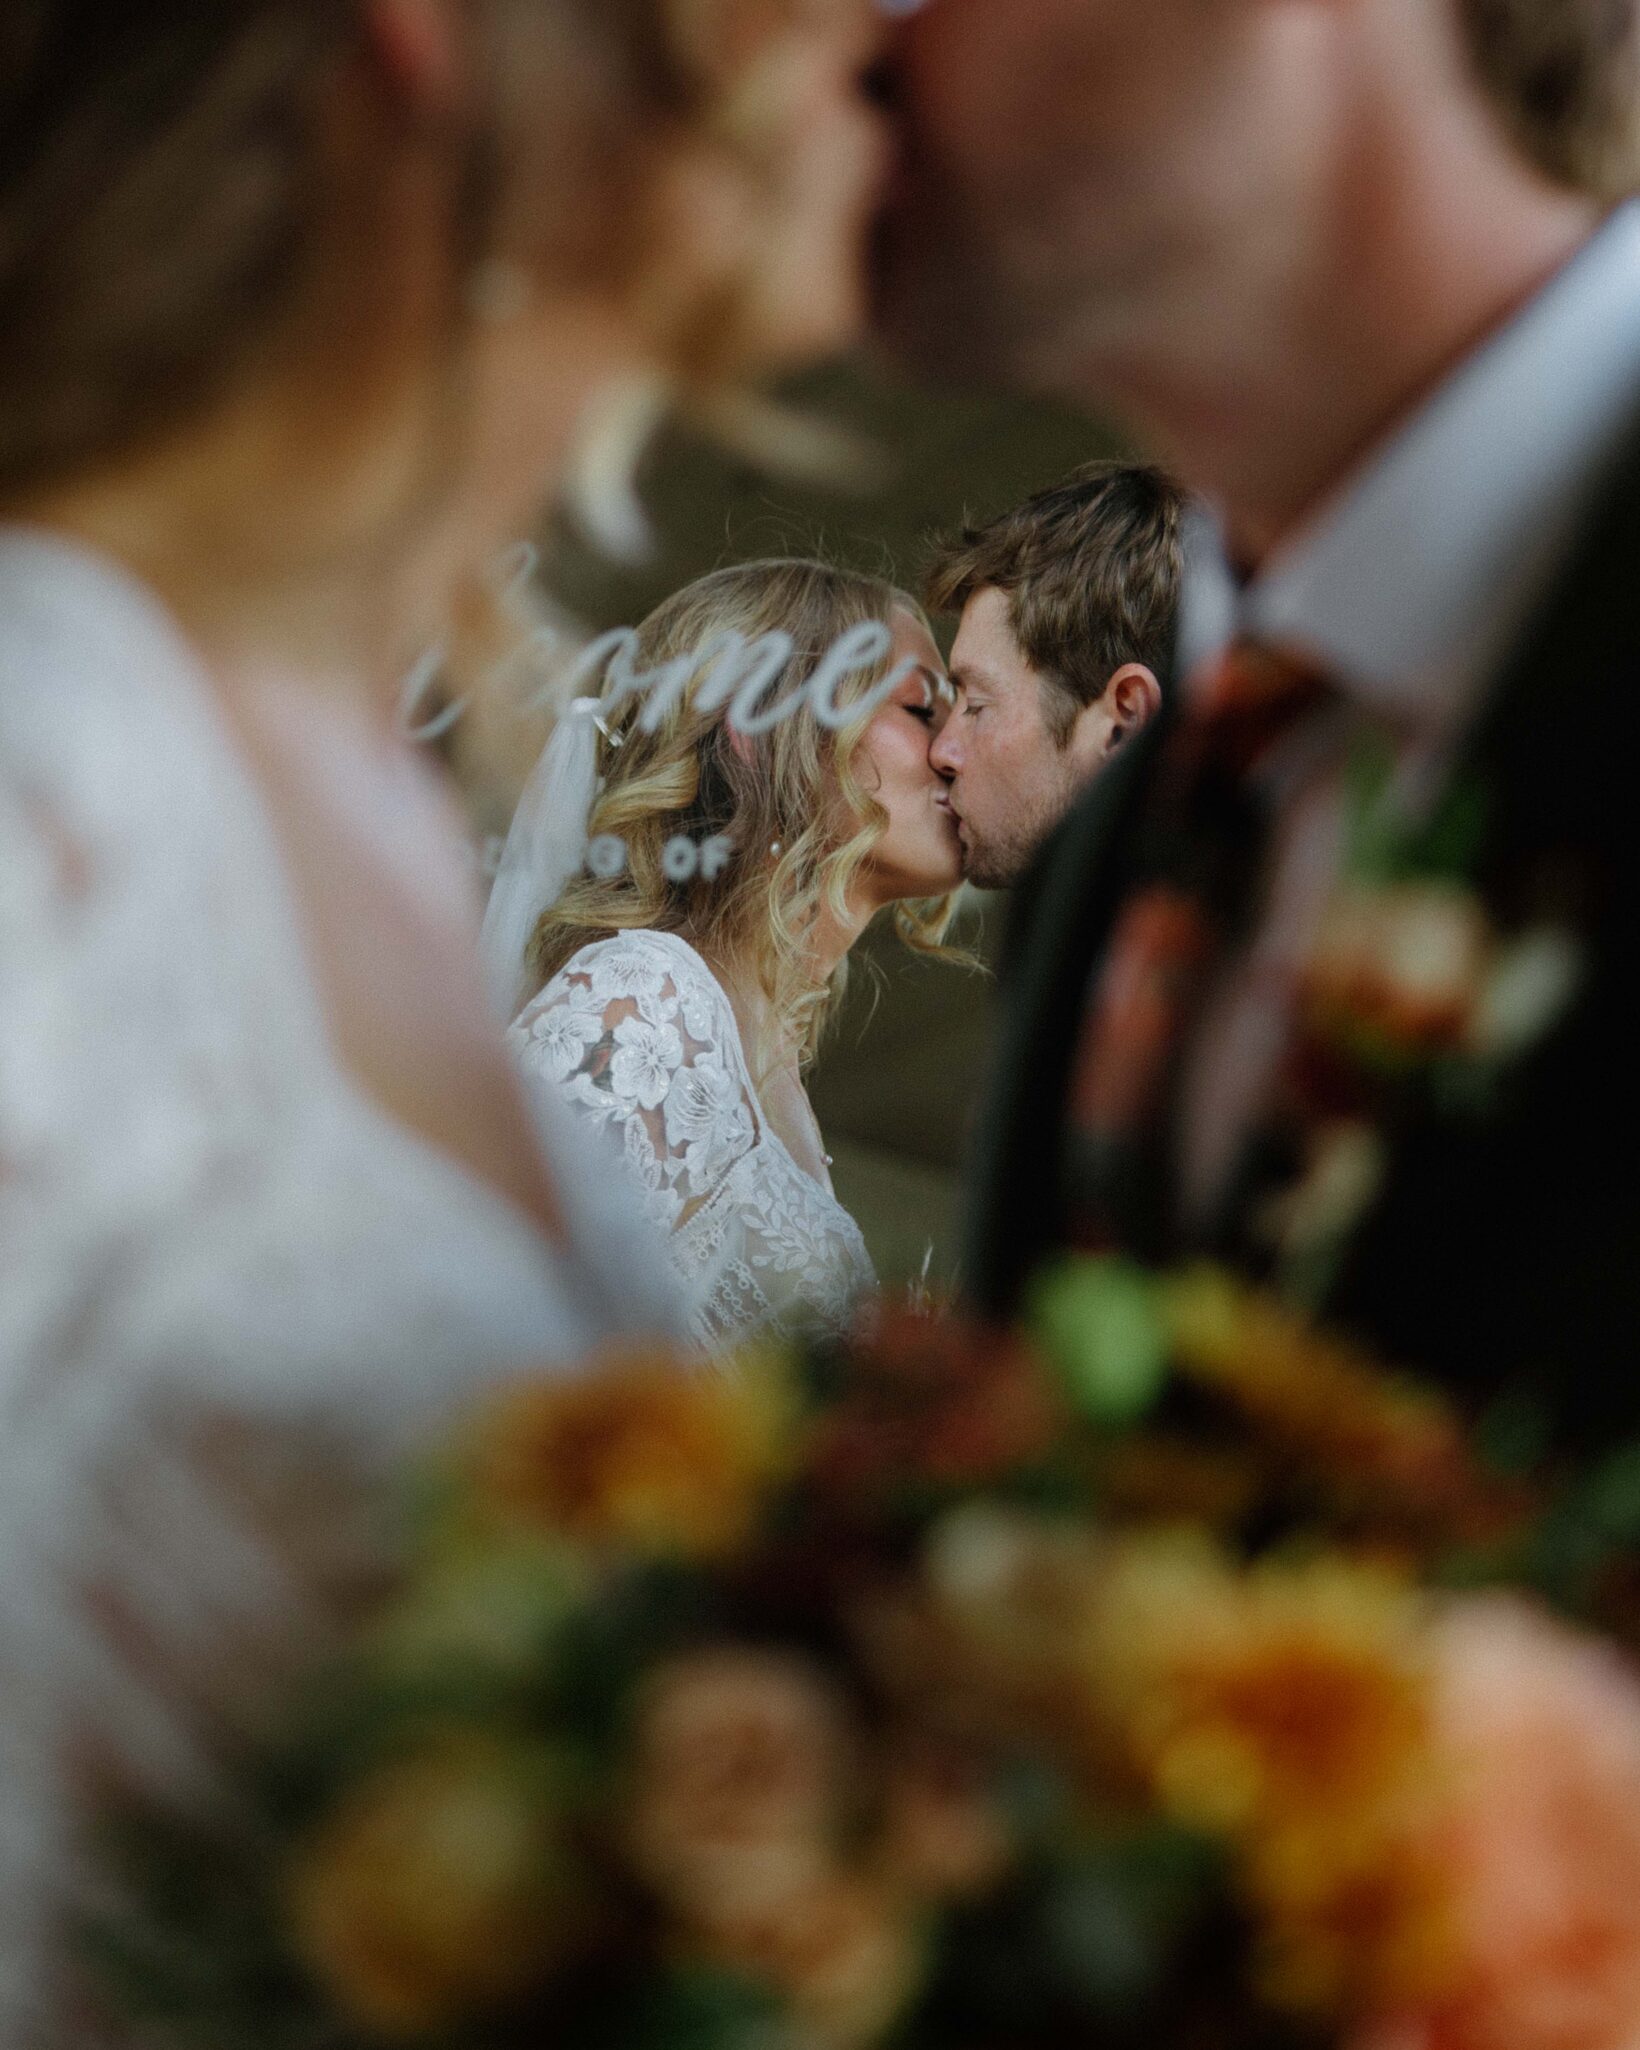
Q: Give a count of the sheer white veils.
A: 1